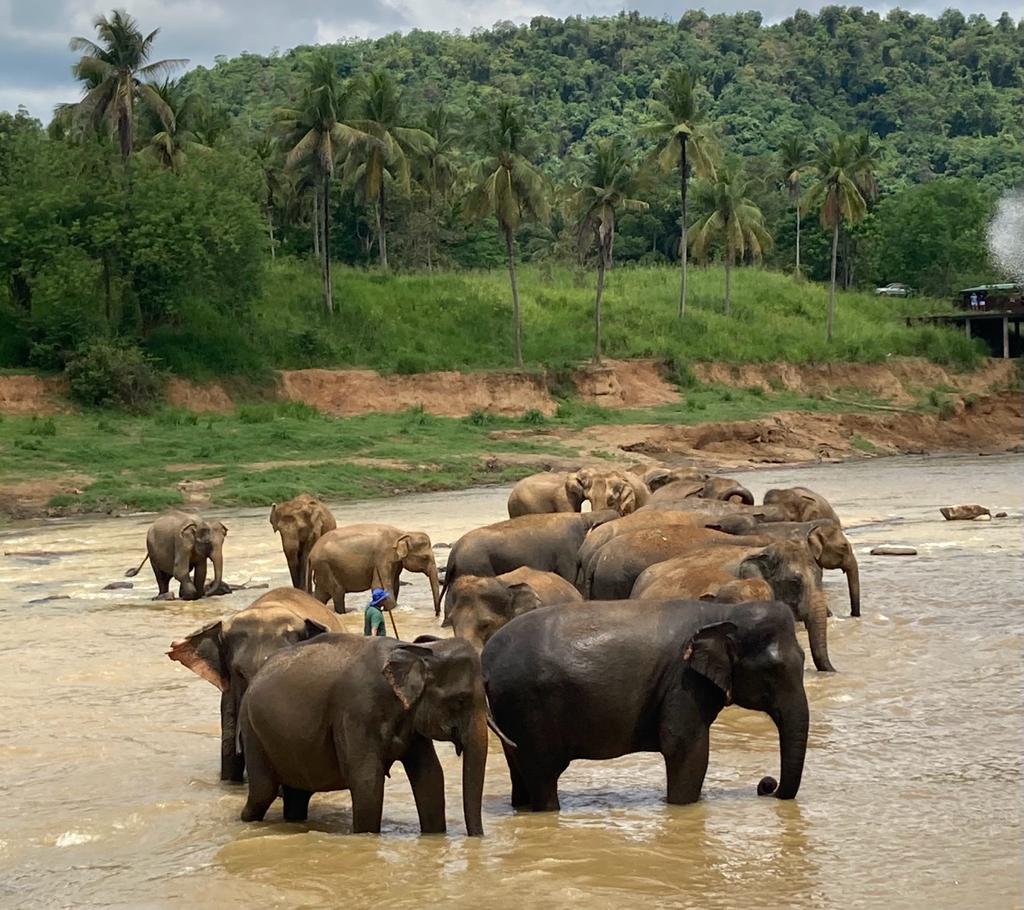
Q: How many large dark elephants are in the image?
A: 2